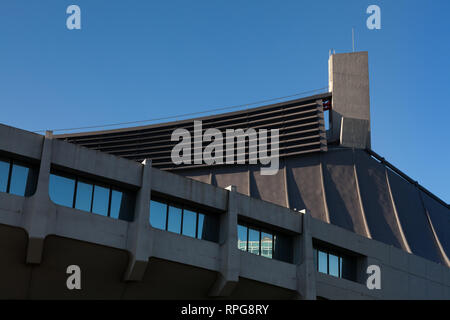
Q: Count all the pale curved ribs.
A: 7